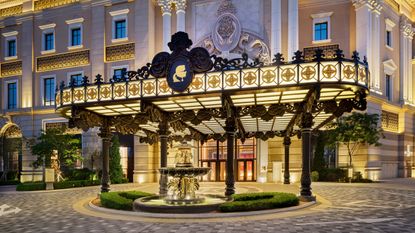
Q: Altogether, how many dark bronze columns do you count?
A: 5